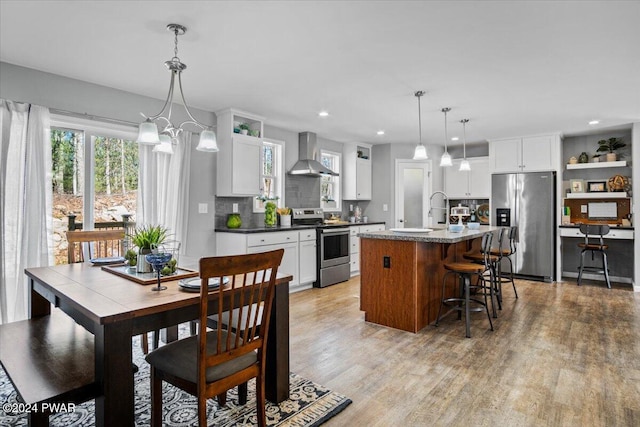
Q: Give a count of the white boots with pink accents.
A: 0